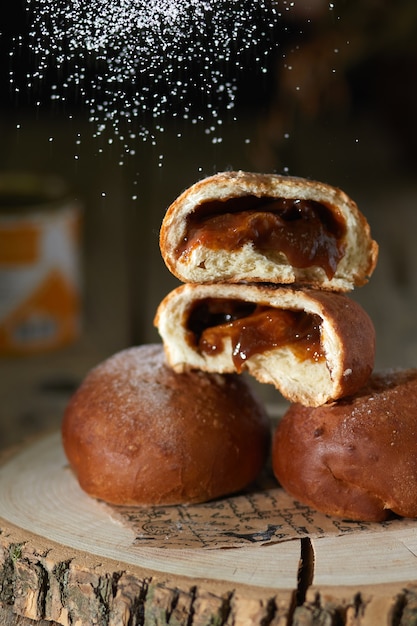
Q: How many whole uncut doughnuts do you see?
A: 2